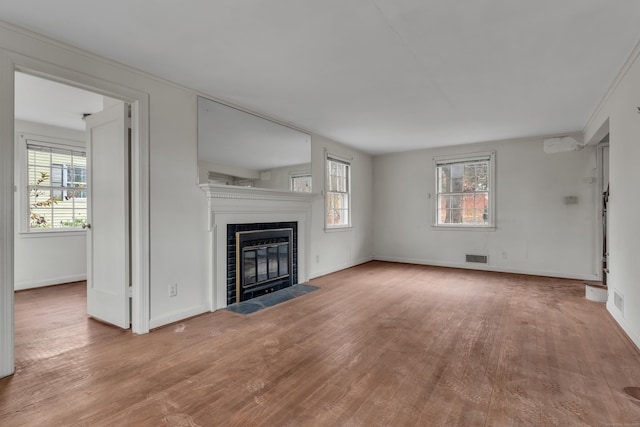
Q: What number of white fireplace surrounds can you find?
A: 1